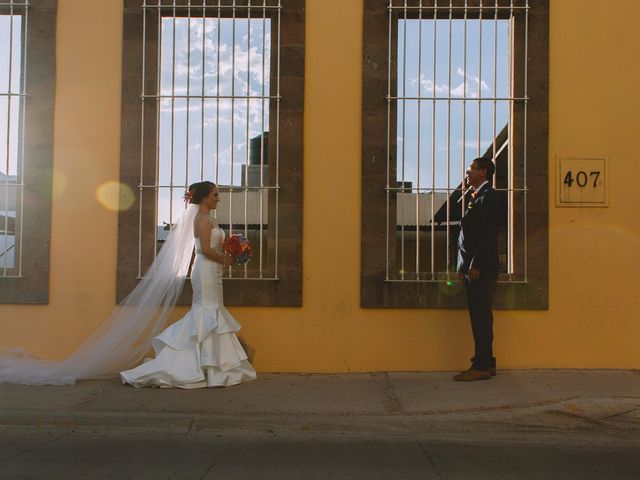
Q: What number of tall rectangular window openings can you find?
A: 3